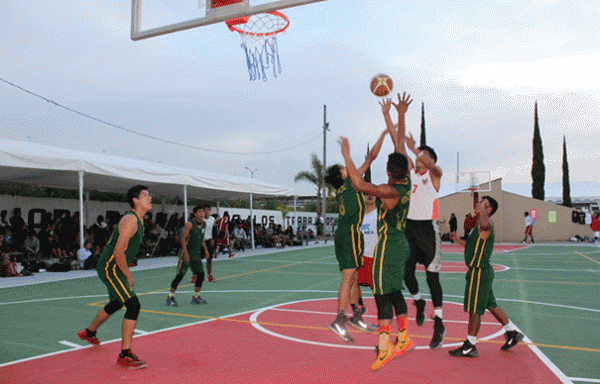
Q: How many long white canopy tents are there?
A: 1